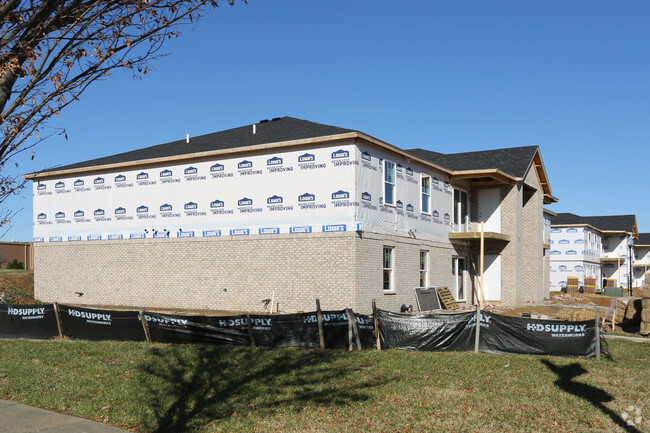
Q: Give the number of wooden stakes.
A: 9